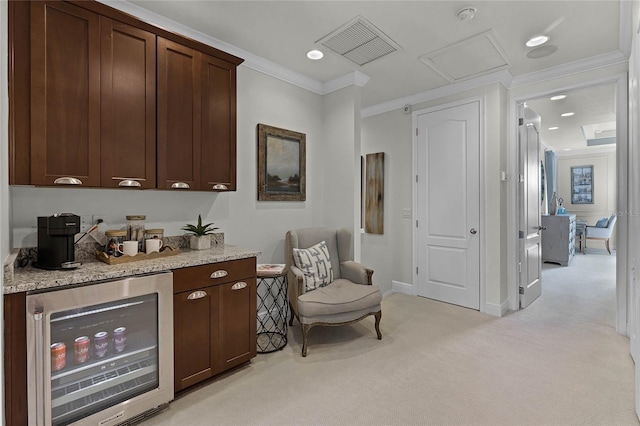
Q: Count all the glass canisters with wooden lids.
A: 3